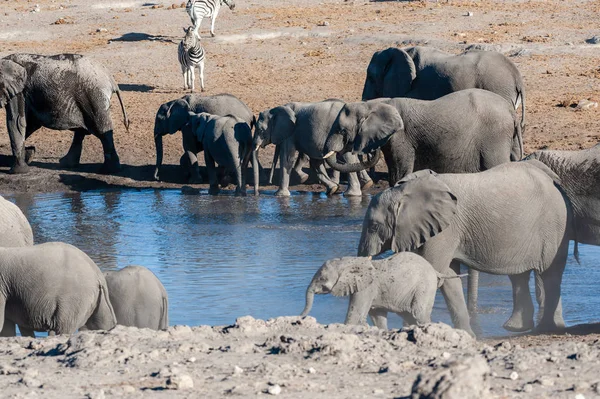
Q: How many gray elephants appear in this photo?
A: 12